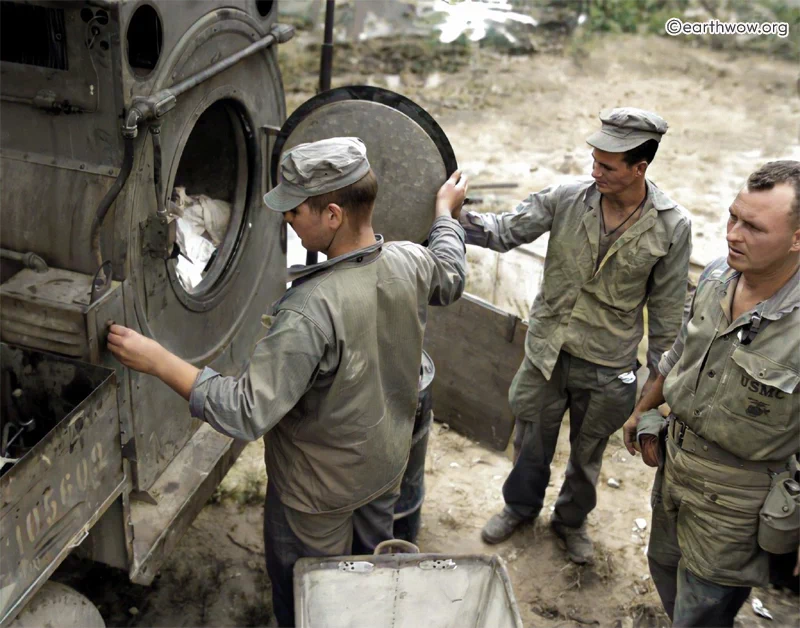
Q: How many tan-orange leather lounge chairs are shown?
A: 0